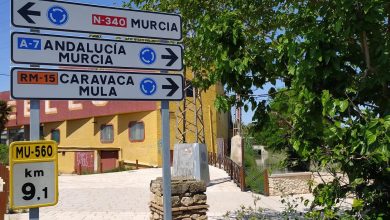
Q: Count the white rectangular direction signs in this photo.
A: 3